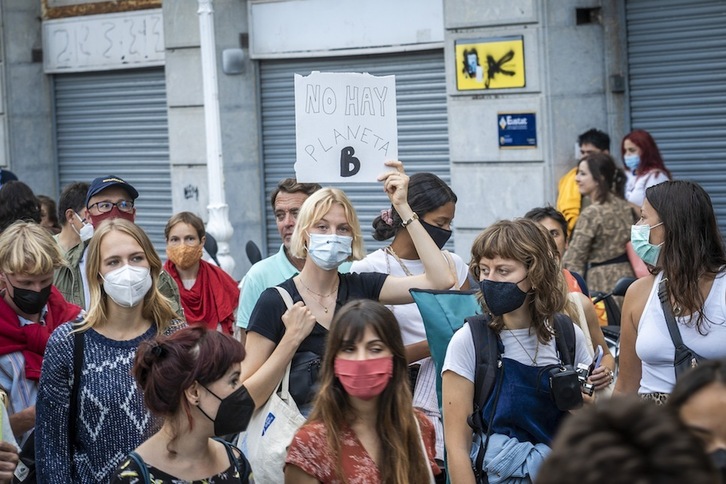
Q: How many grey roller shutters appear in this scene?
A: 3